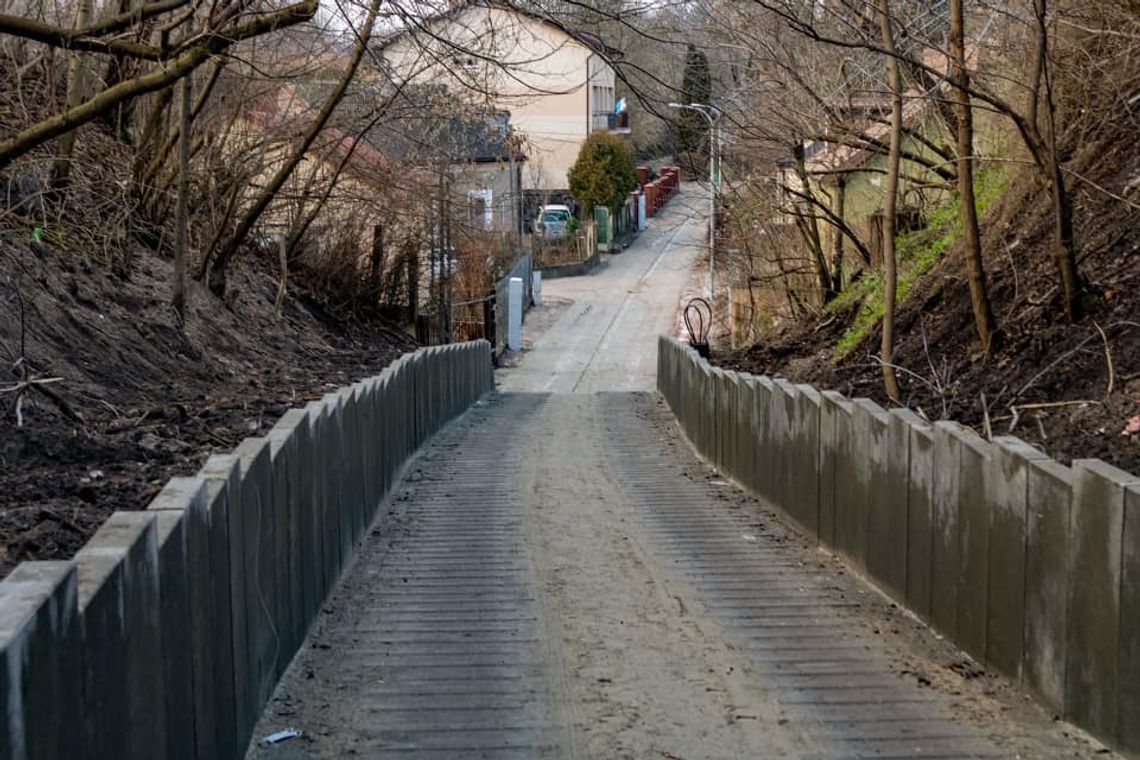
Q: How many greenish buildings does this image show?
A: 1